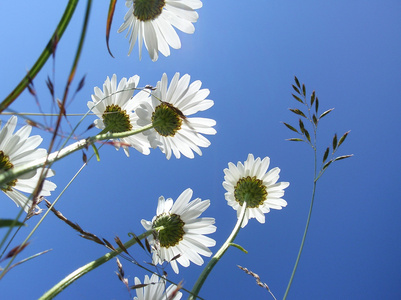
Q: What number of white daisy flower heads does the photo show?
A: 7